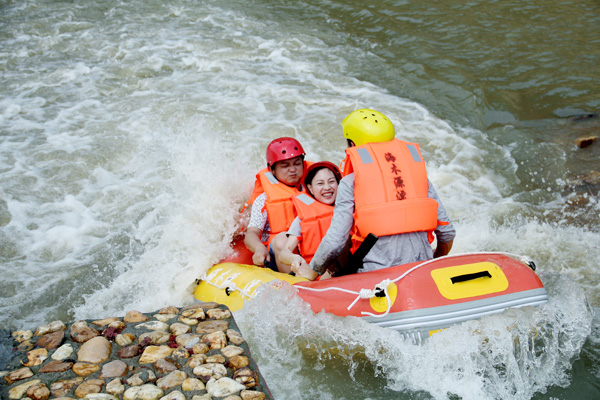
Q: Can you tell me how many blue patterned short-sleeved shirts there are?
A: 1